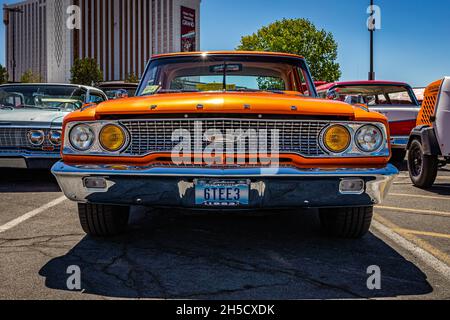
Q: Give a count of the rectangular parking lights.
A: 2